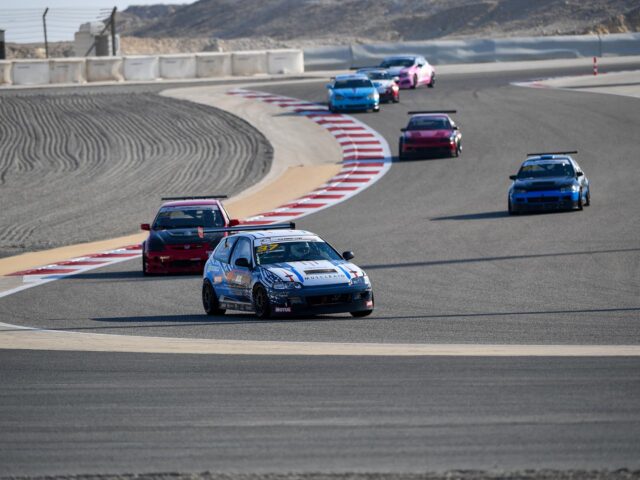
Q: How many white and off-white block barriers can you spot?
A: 9